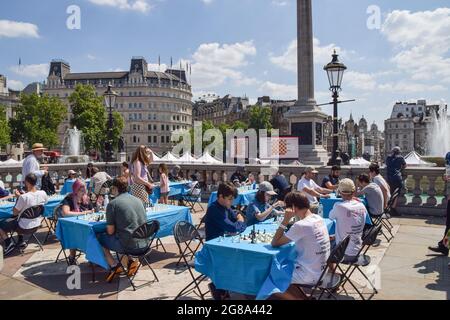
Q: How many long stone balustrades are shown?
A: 1